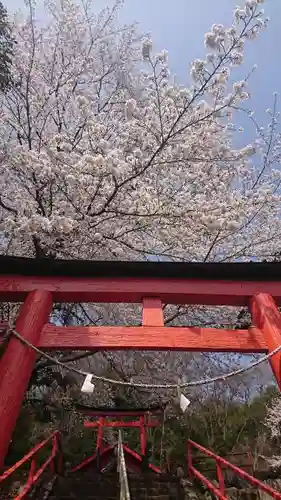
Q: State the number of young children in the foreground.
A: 0